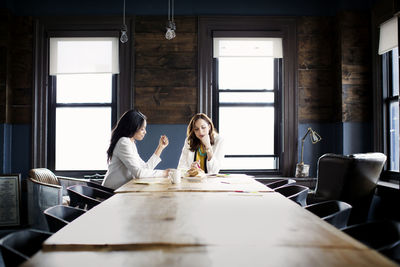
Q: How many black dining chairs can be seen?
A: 8